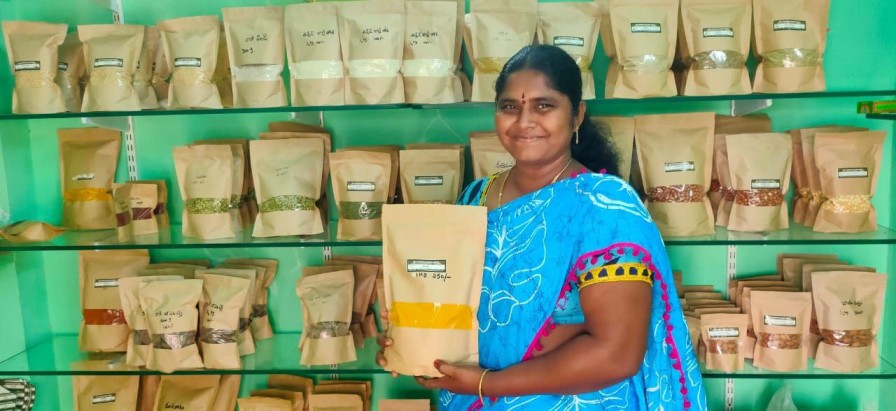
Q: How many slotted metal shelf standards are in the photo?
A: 3